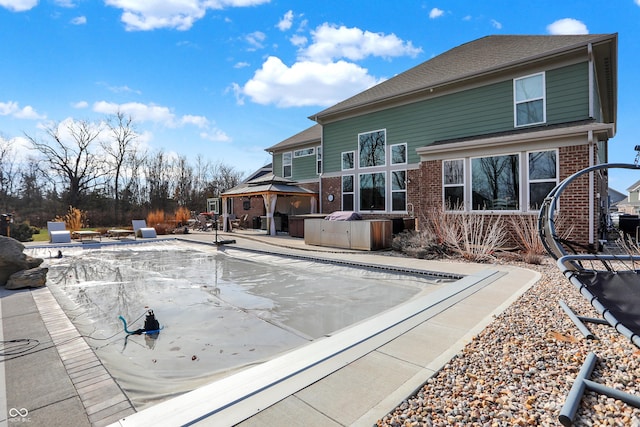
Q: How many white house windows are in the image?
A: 13